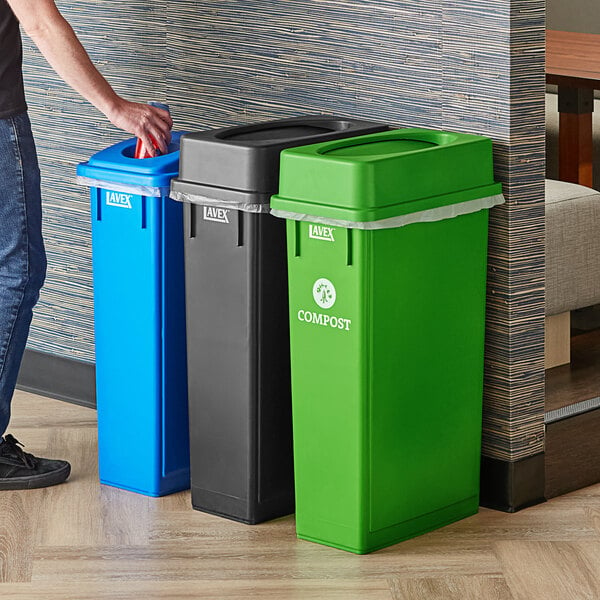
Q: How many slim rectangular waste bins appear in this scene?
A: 3